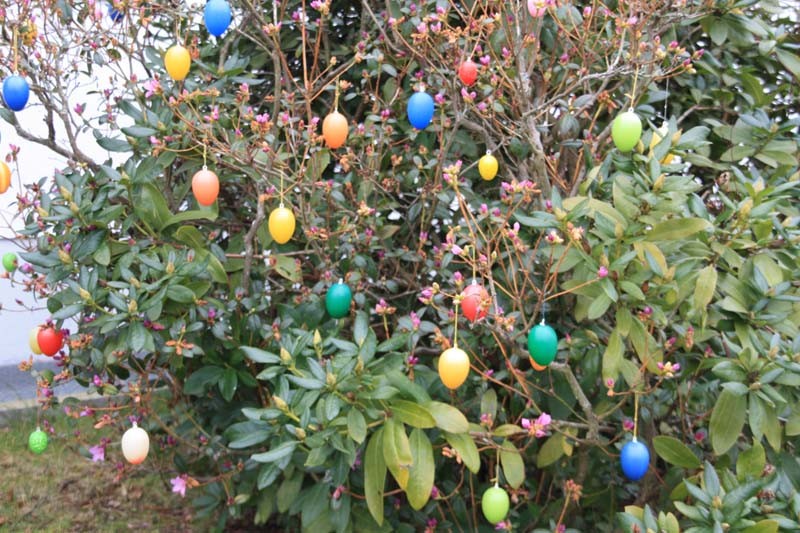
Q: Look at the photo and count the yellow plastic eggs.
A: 6